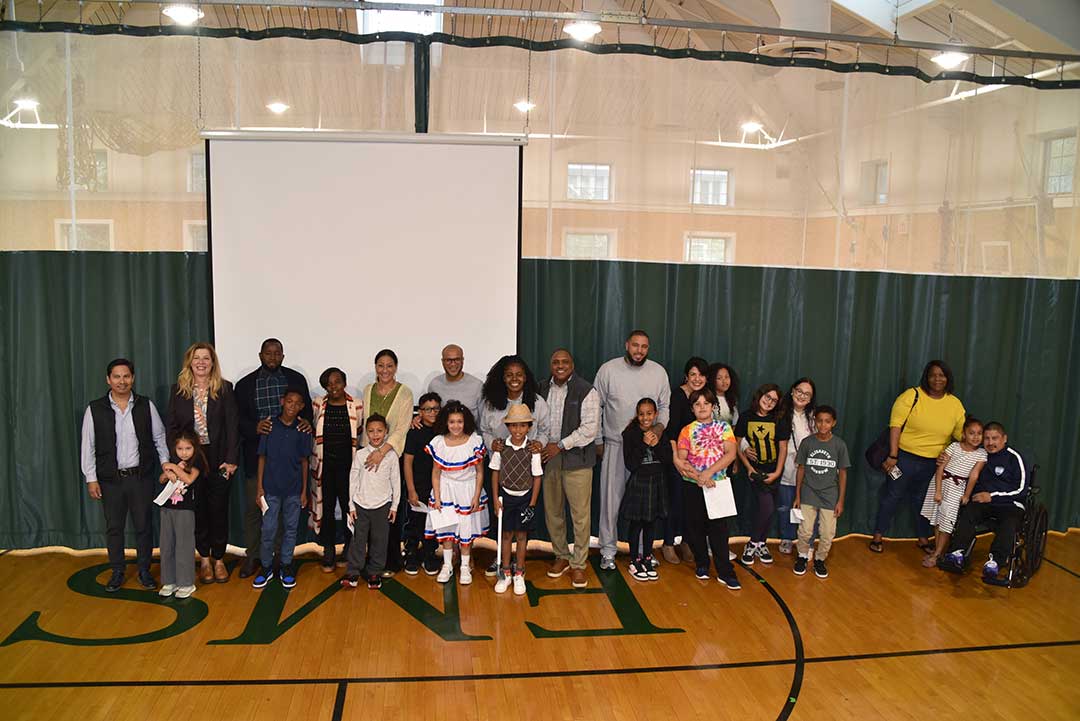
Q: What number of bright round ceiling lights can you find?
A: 7